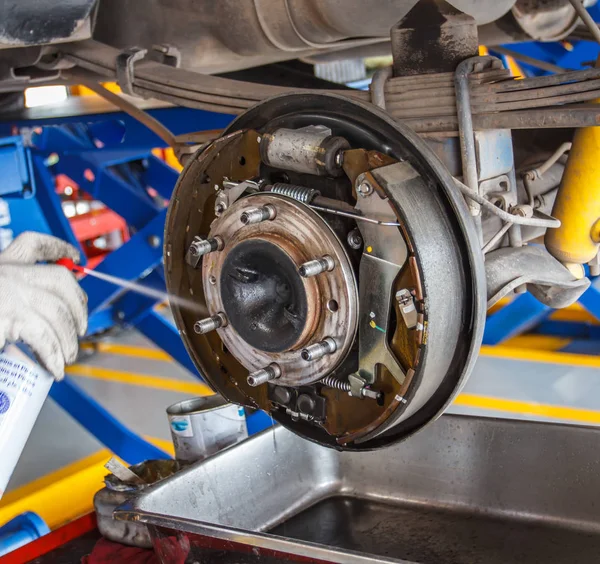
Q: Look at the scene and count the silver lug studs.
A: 6